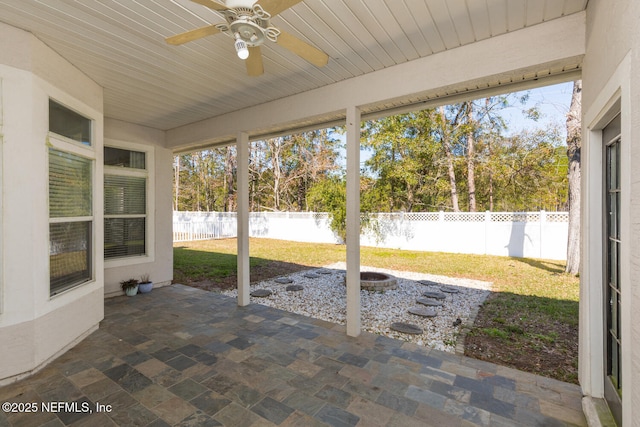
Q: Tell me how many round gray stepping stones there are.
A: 11